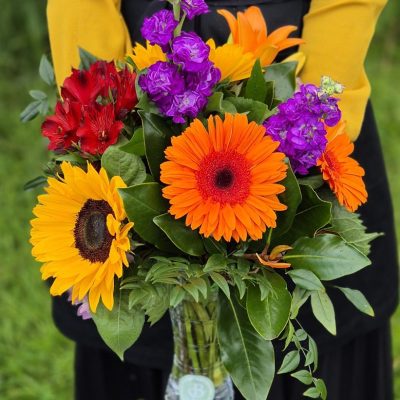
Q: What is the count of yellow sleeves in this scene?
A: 2